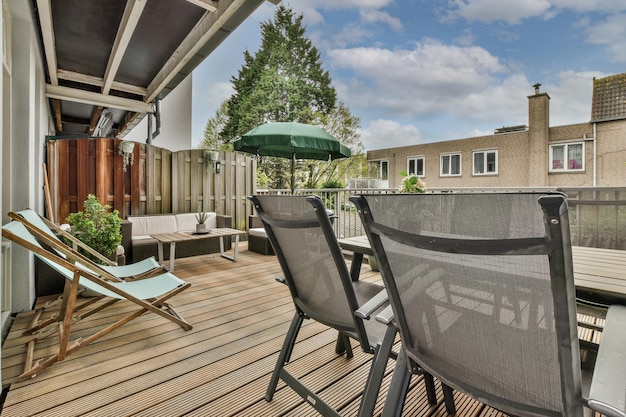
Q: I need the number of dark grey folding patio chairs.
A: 2